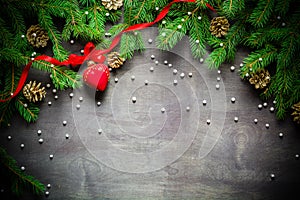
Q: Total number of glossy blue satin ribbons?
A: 0